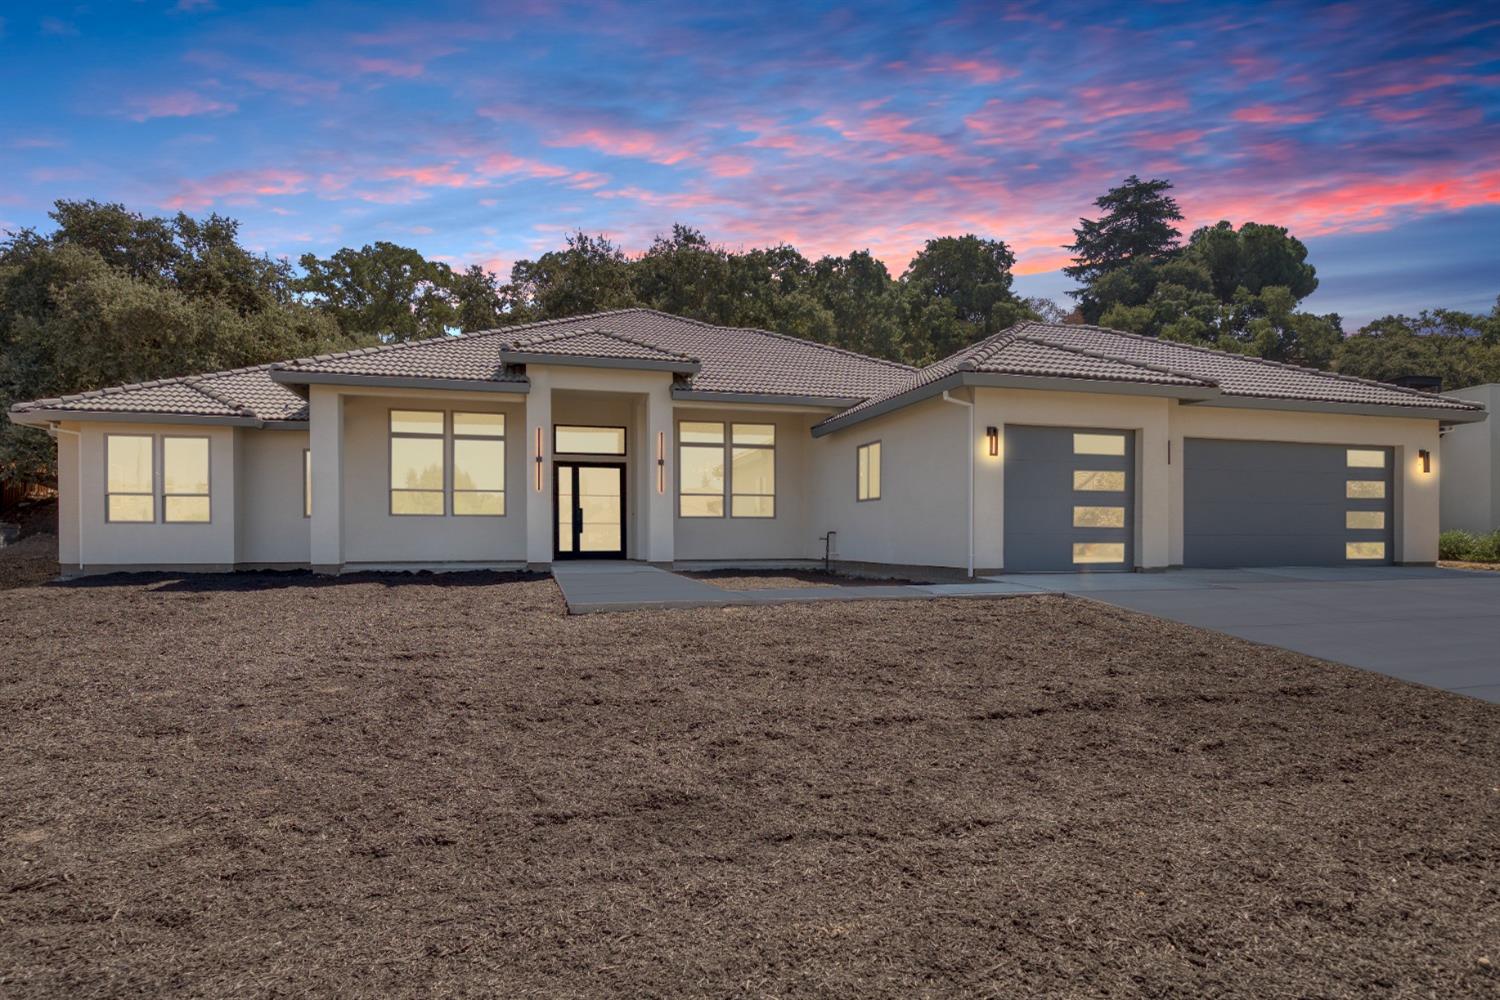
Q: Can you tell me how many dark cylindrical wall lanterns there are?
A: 2